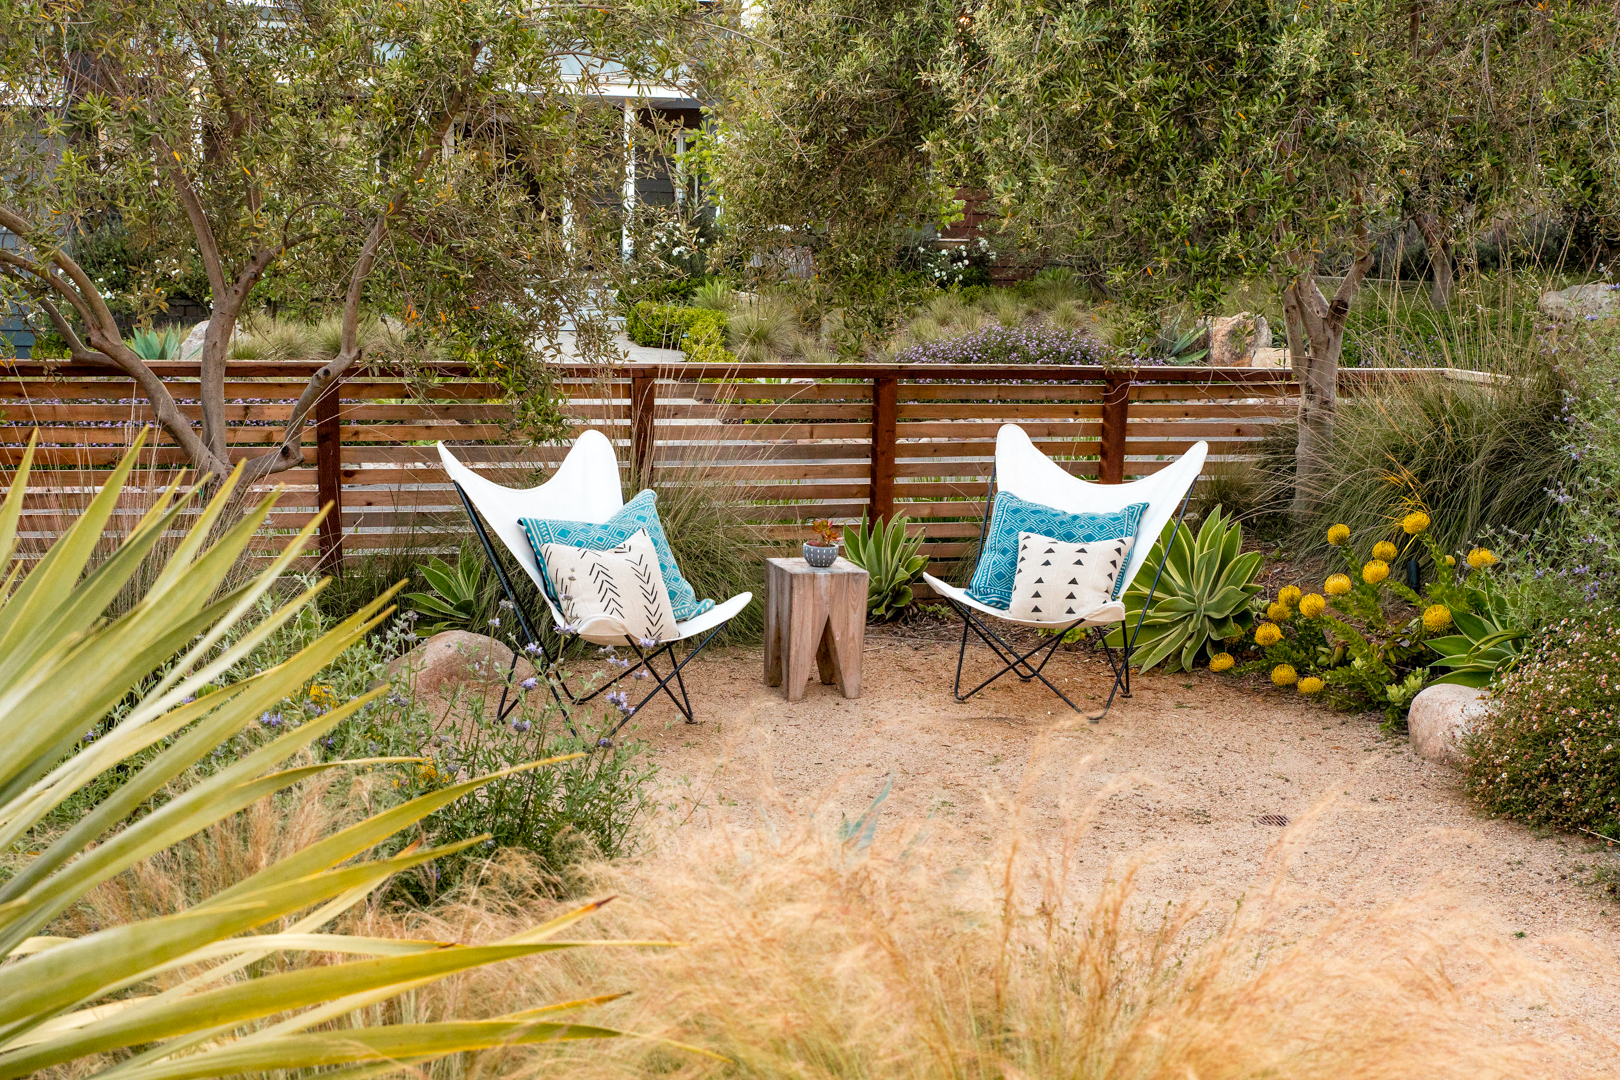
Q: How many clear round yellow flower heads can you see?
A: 14